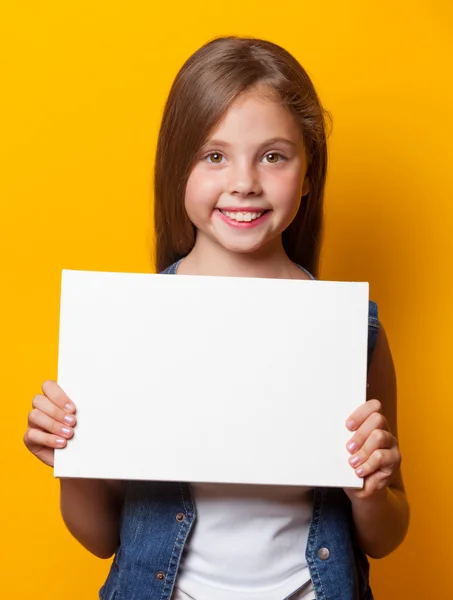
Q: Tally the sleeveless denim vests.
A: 1